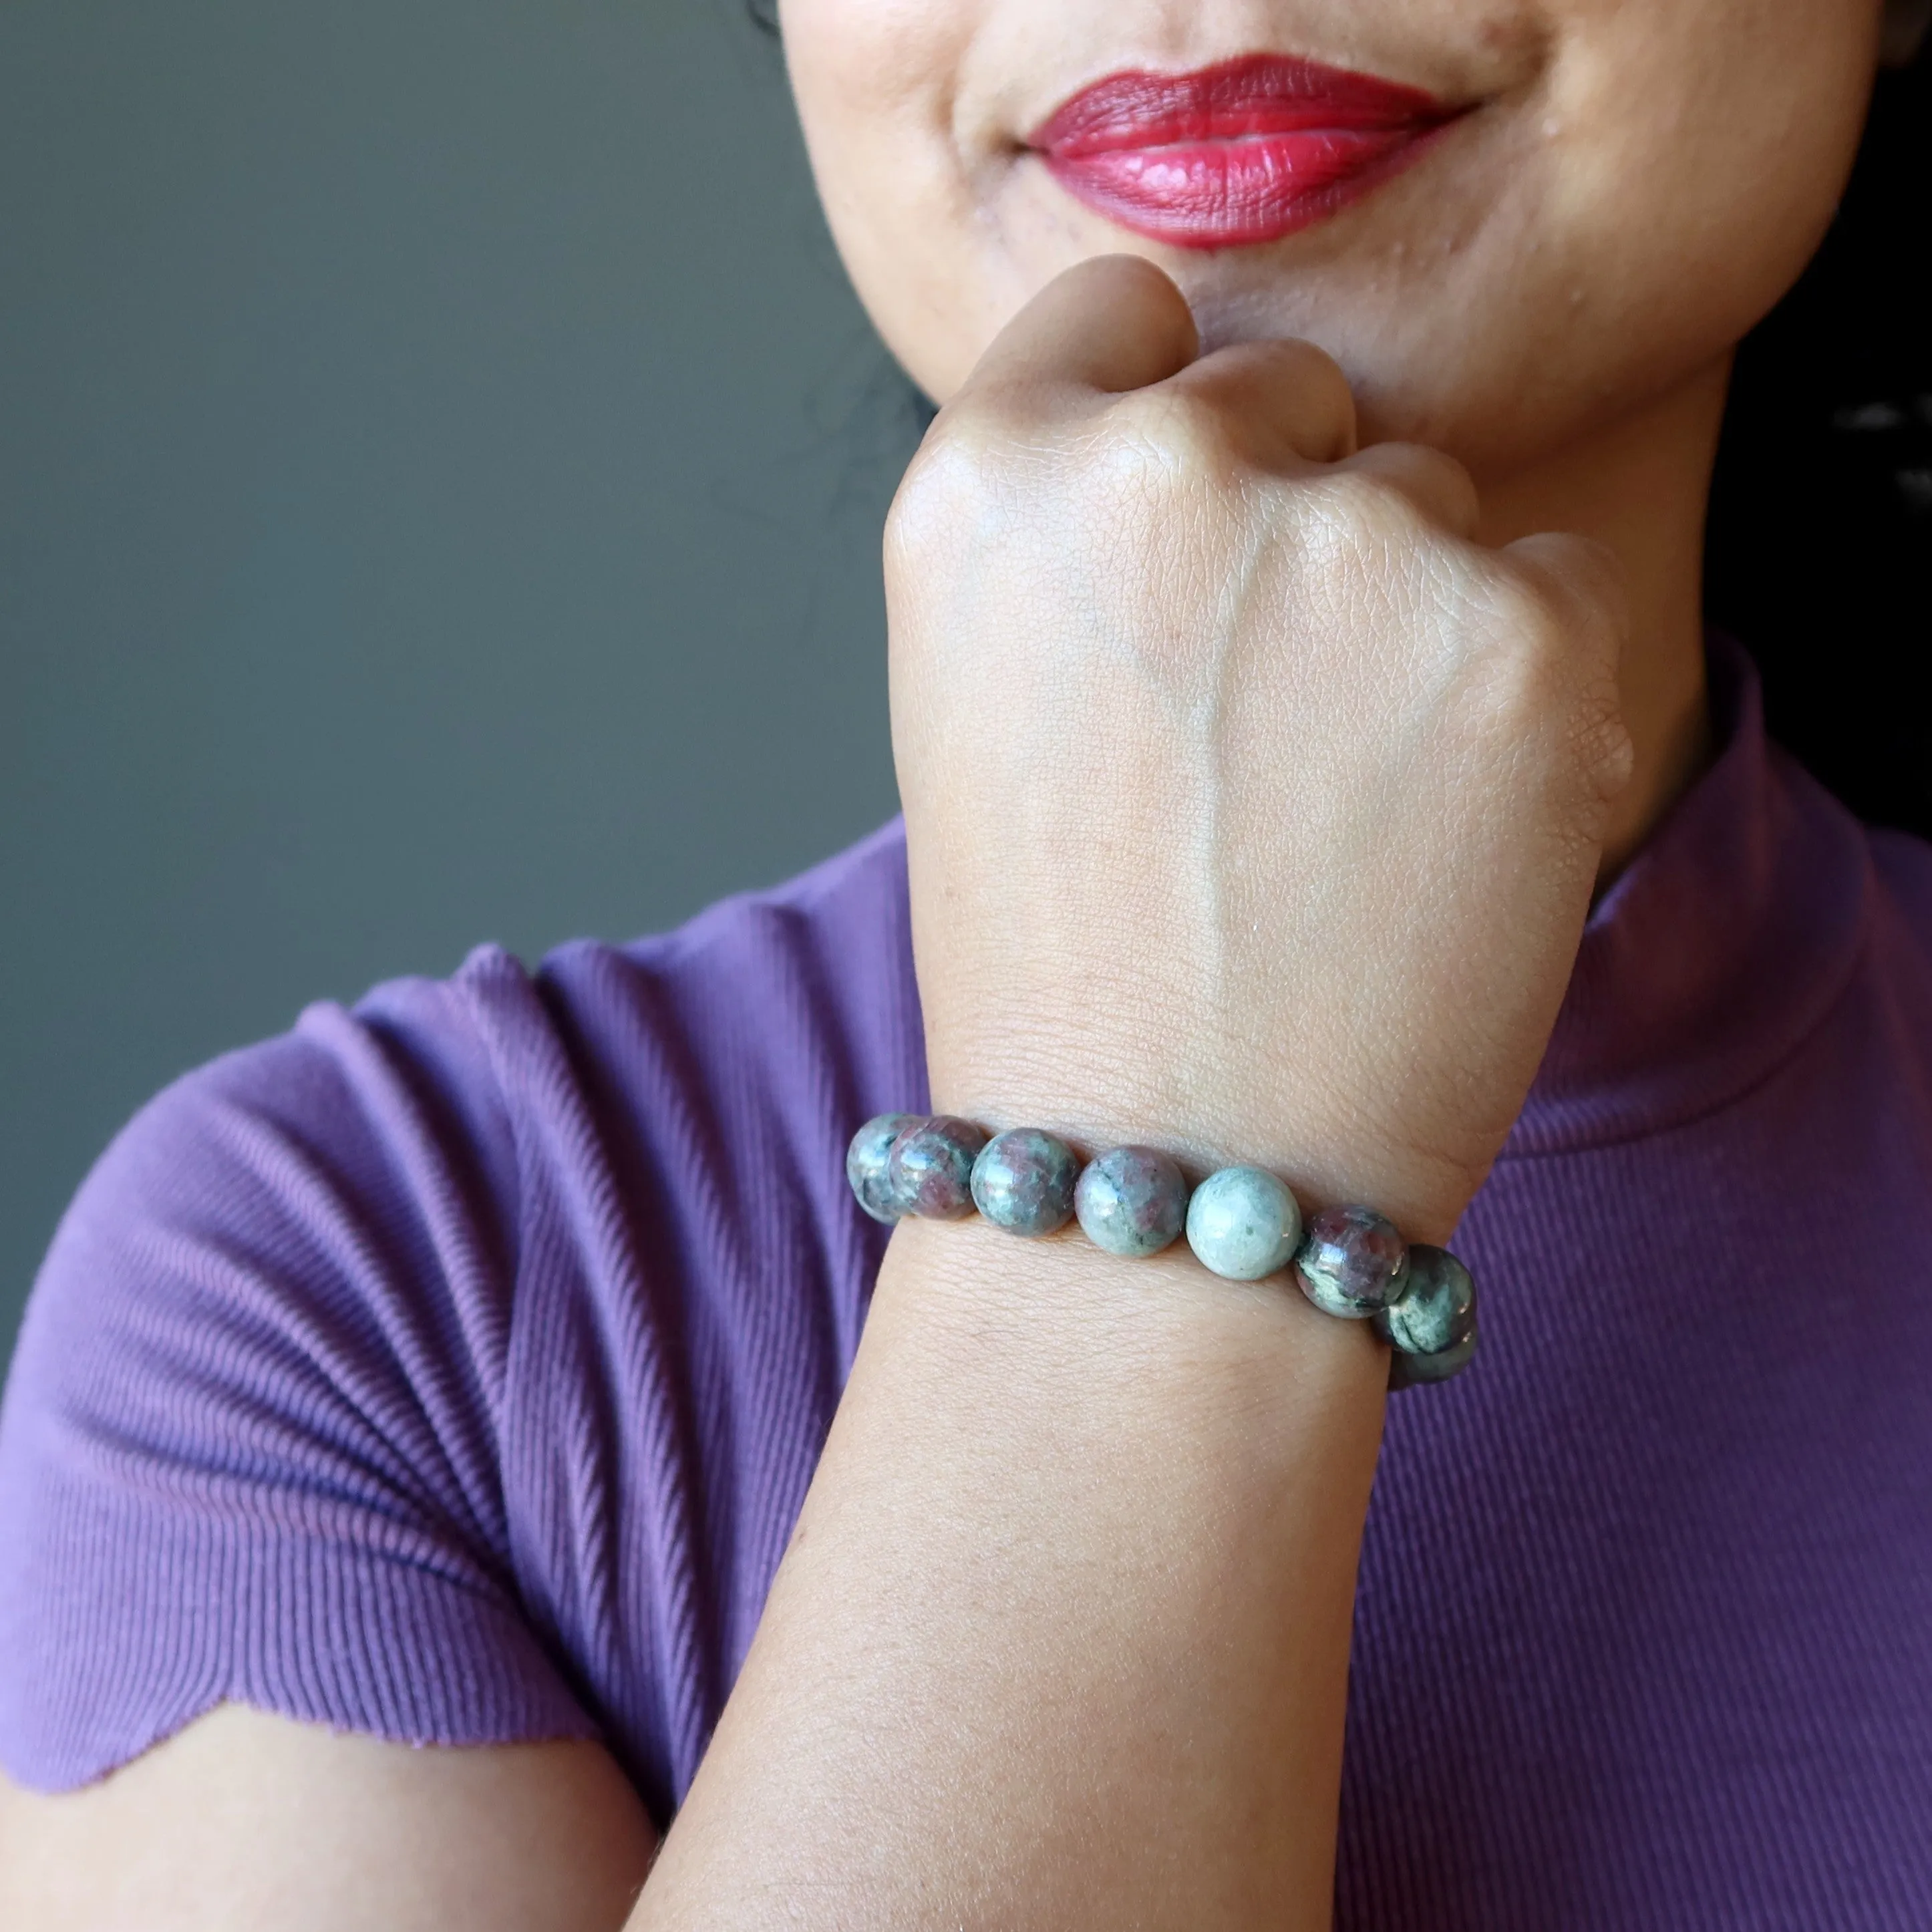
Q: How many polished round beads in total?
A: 8